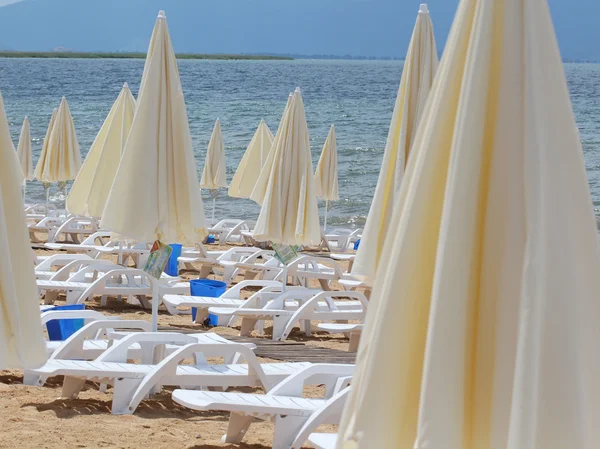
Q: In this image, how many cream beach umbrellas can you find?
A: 13